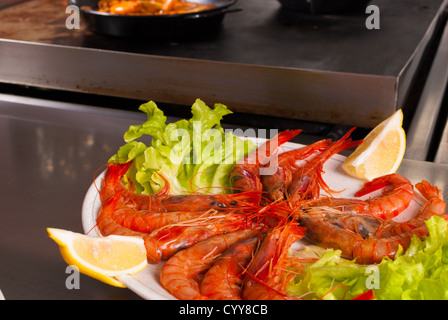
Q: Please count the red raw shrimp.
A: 12